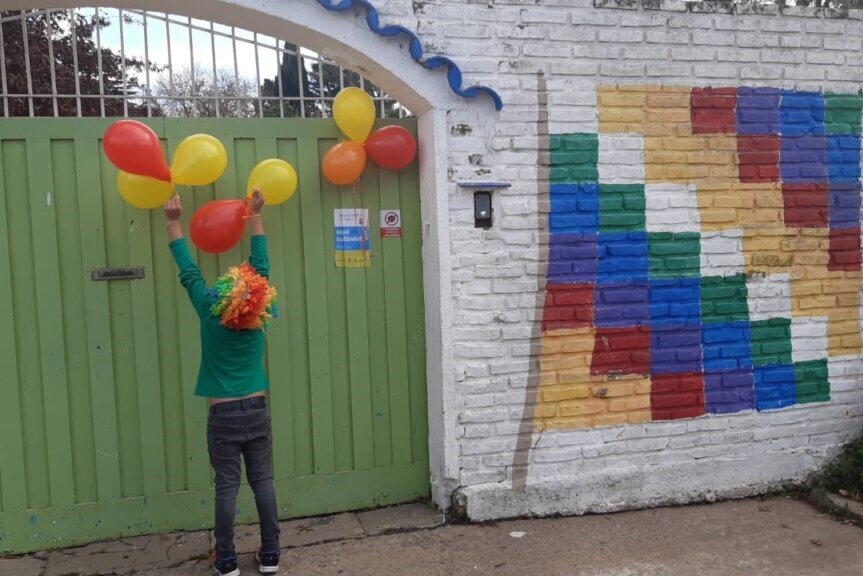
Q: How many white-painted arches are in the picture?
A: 1